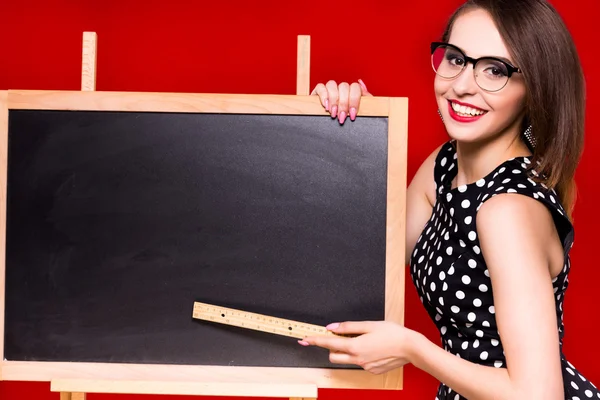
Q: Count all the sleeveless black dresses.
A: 1